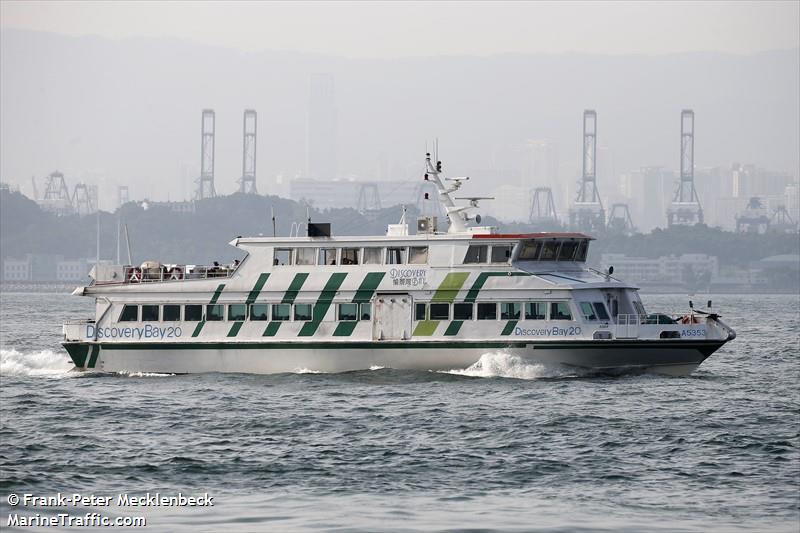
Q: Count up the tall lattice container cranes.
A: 4